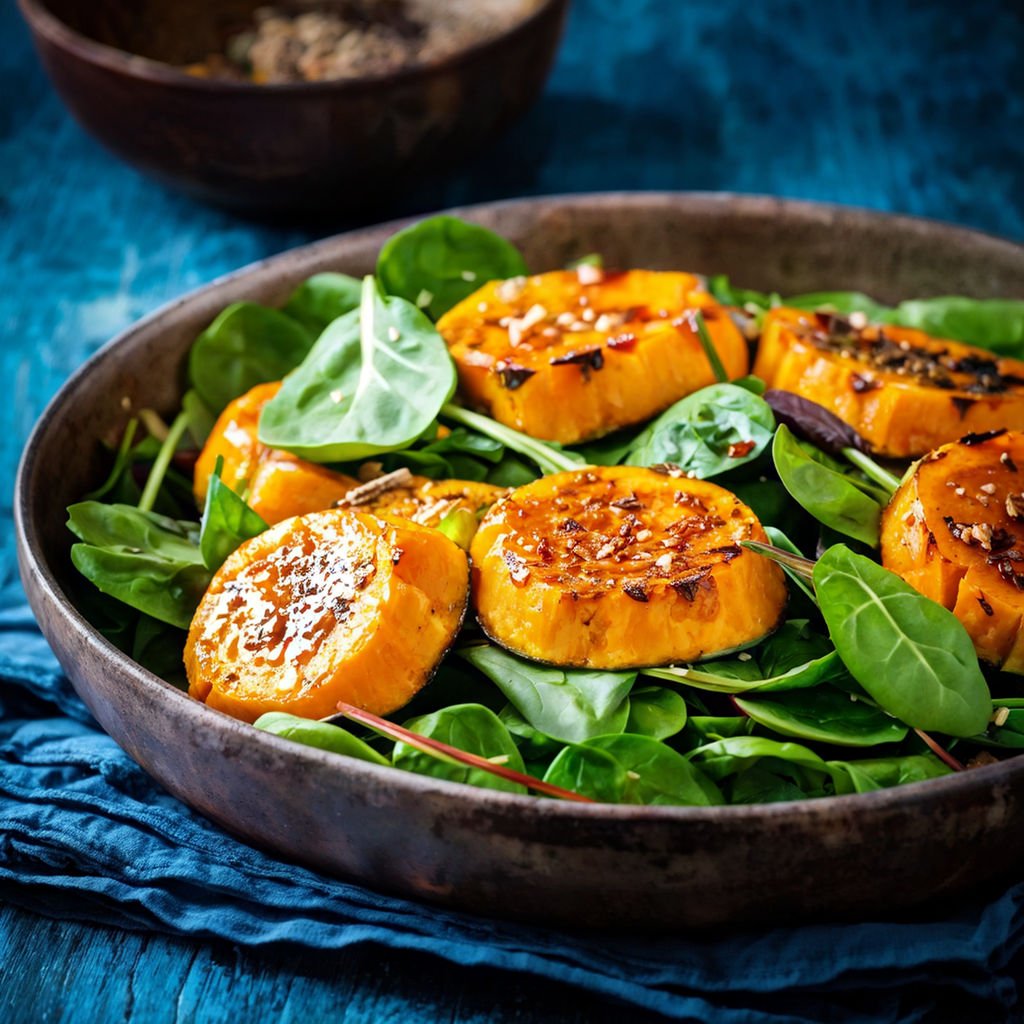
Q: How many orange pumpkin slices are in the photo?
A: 7